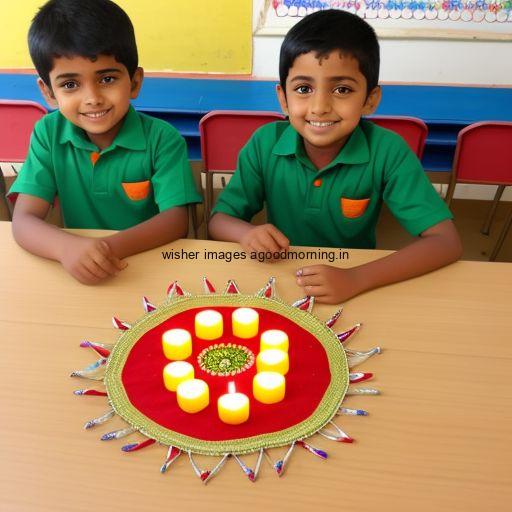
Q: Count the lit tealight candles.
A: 9